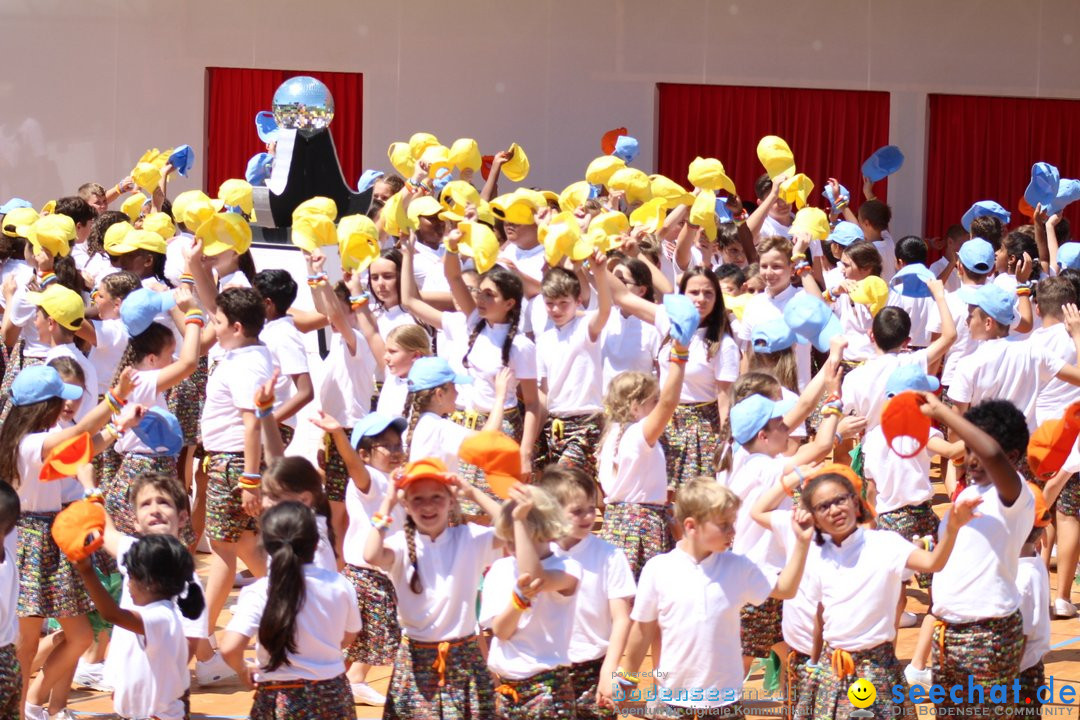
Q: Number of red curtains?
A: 3